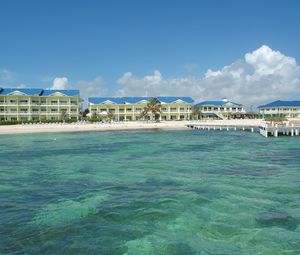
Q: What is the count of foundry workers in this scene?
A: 0